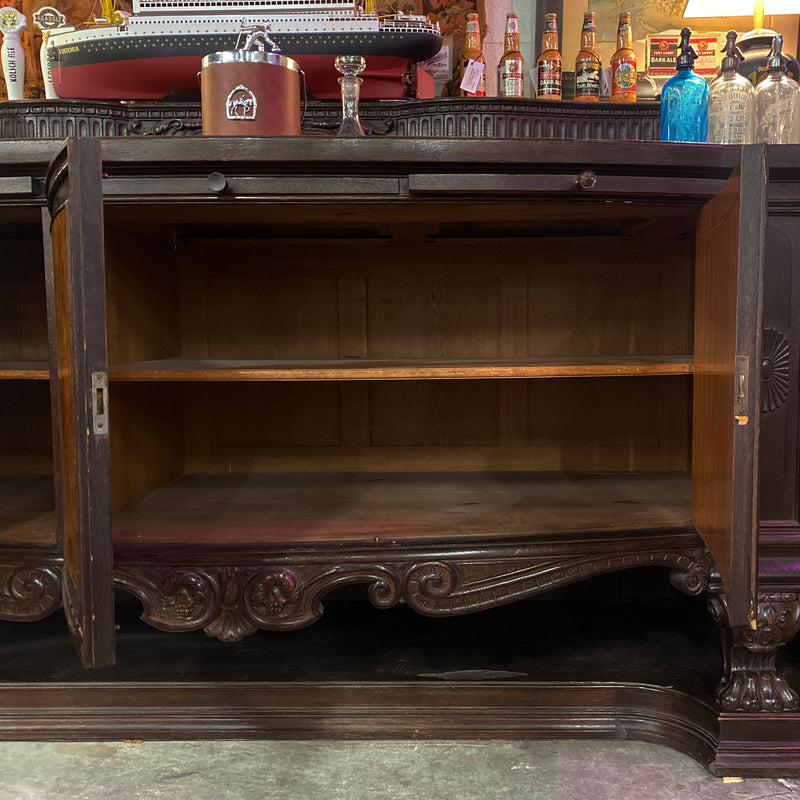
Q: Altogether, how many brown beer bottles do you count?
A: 5